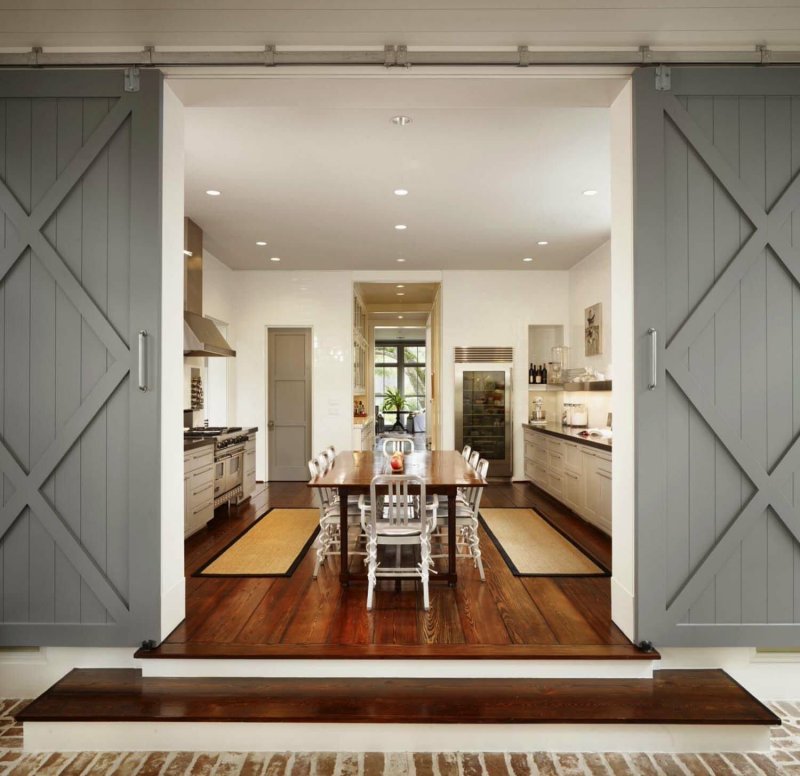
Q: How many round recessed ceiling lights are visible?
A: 13